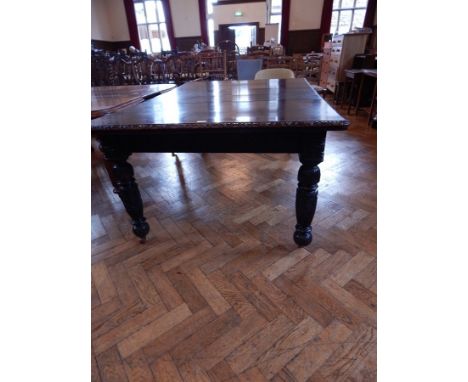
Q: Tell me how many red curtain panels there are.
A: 6